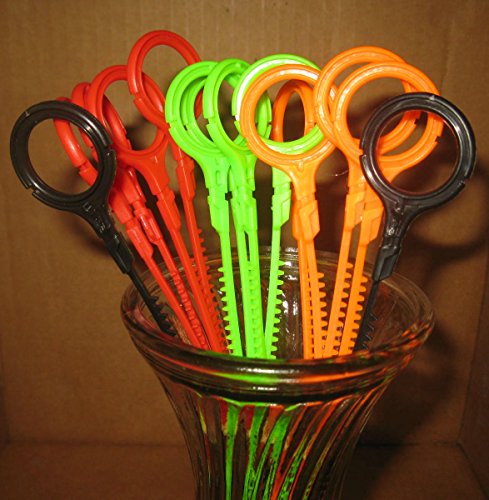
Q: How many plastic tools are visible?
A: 14